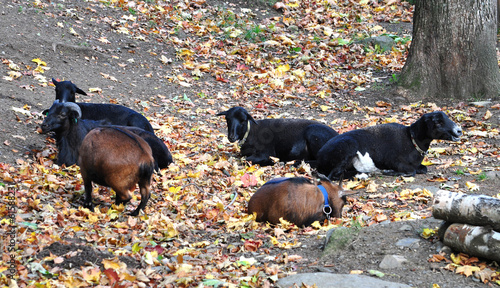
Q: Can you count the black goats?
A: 4